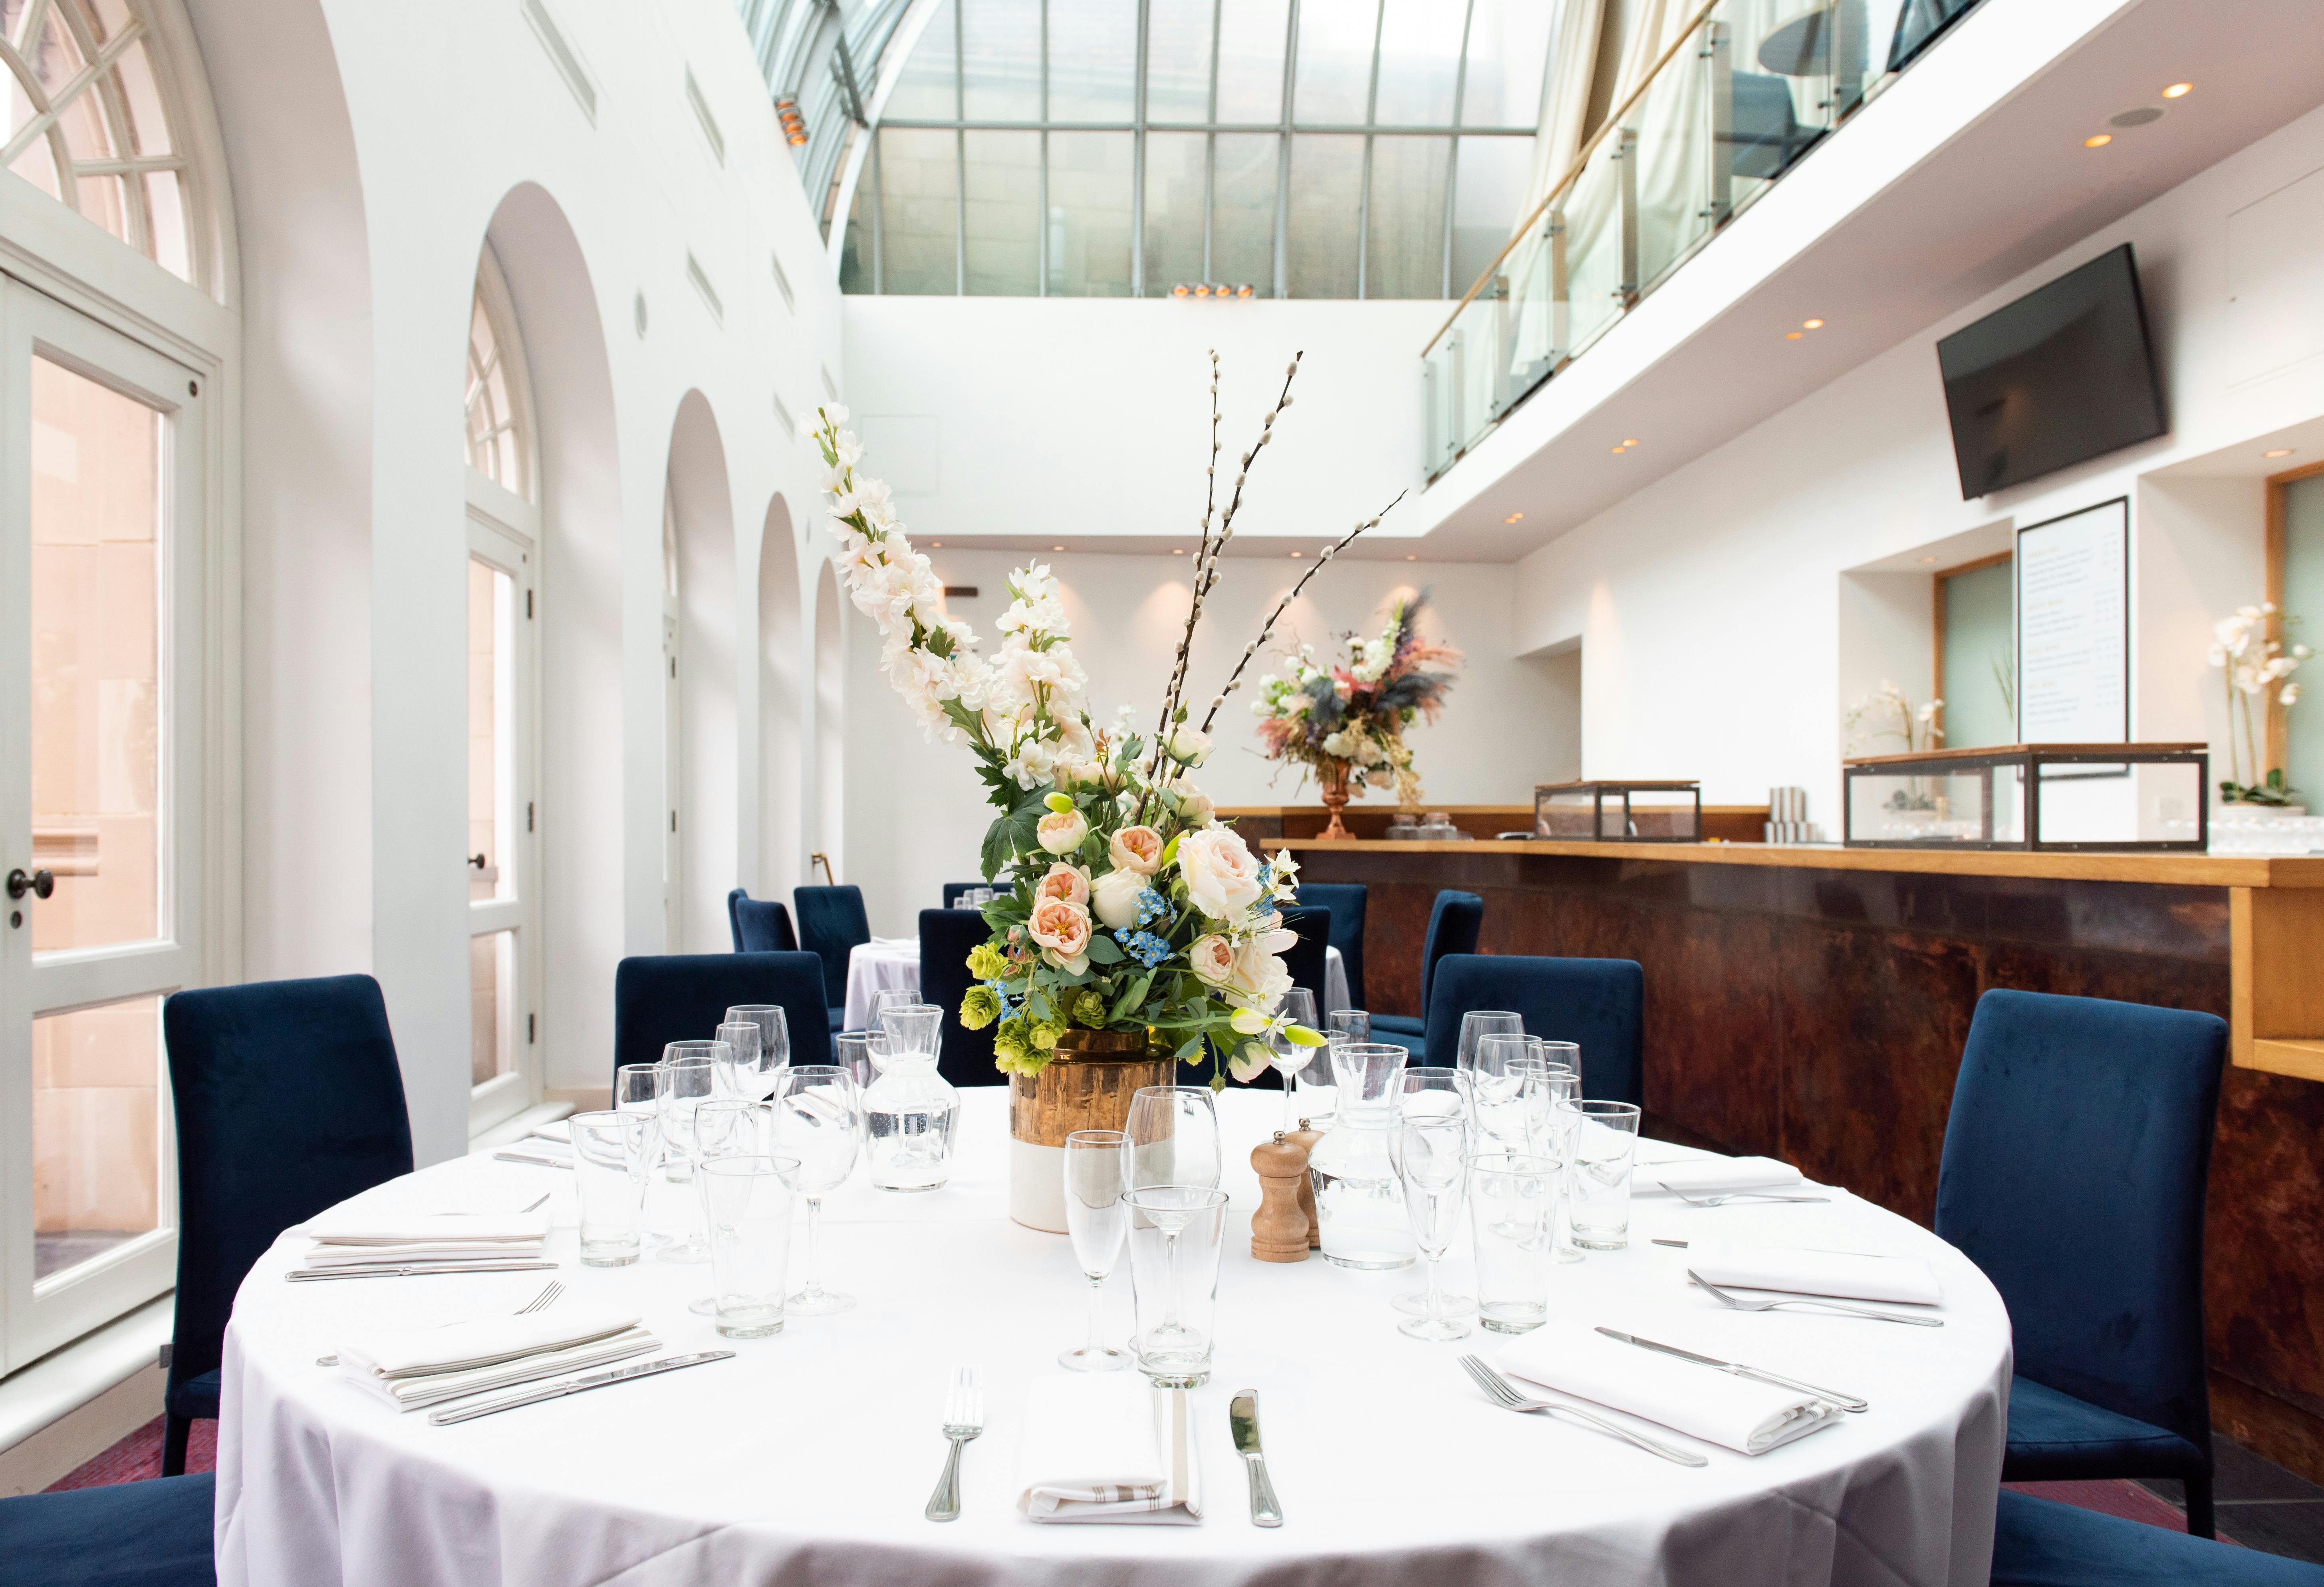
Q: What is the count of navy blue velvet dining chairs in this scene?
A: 14